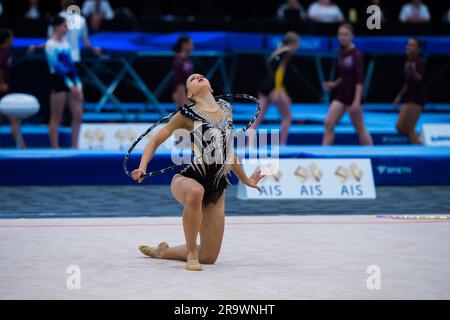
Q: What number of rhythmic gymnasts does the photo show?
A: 1